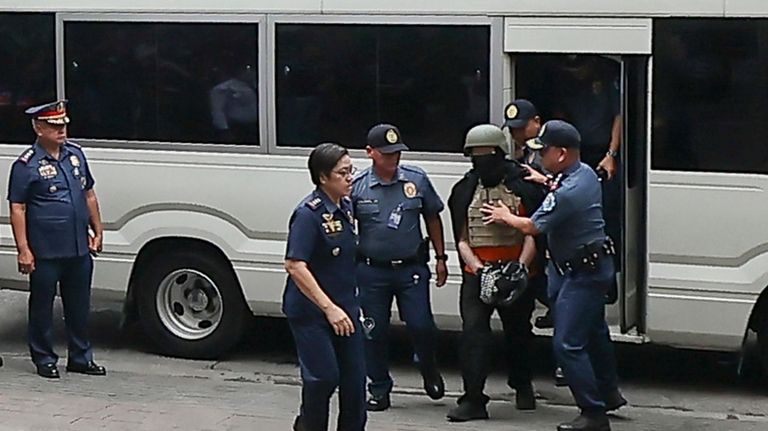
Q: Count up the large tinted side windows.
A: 4